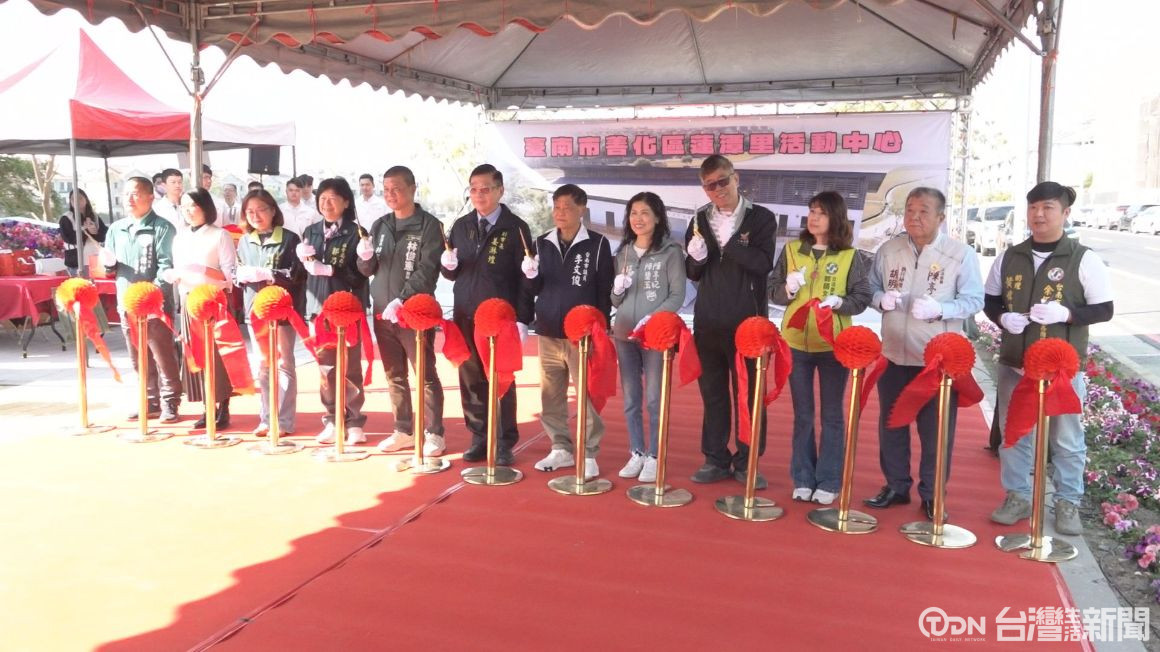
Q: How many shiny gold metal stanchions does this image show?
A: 13